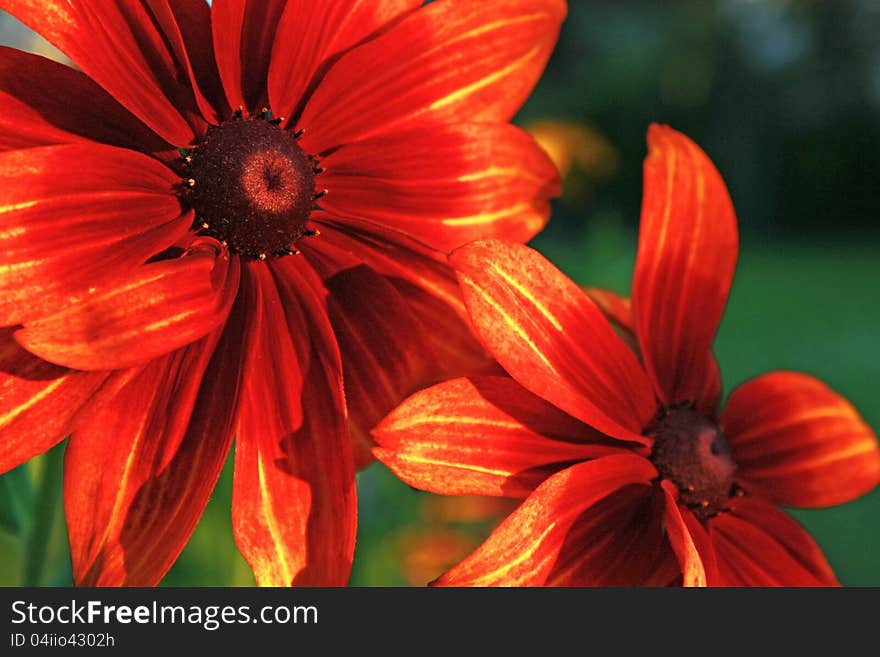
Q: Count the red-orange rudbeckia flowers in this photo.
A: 2